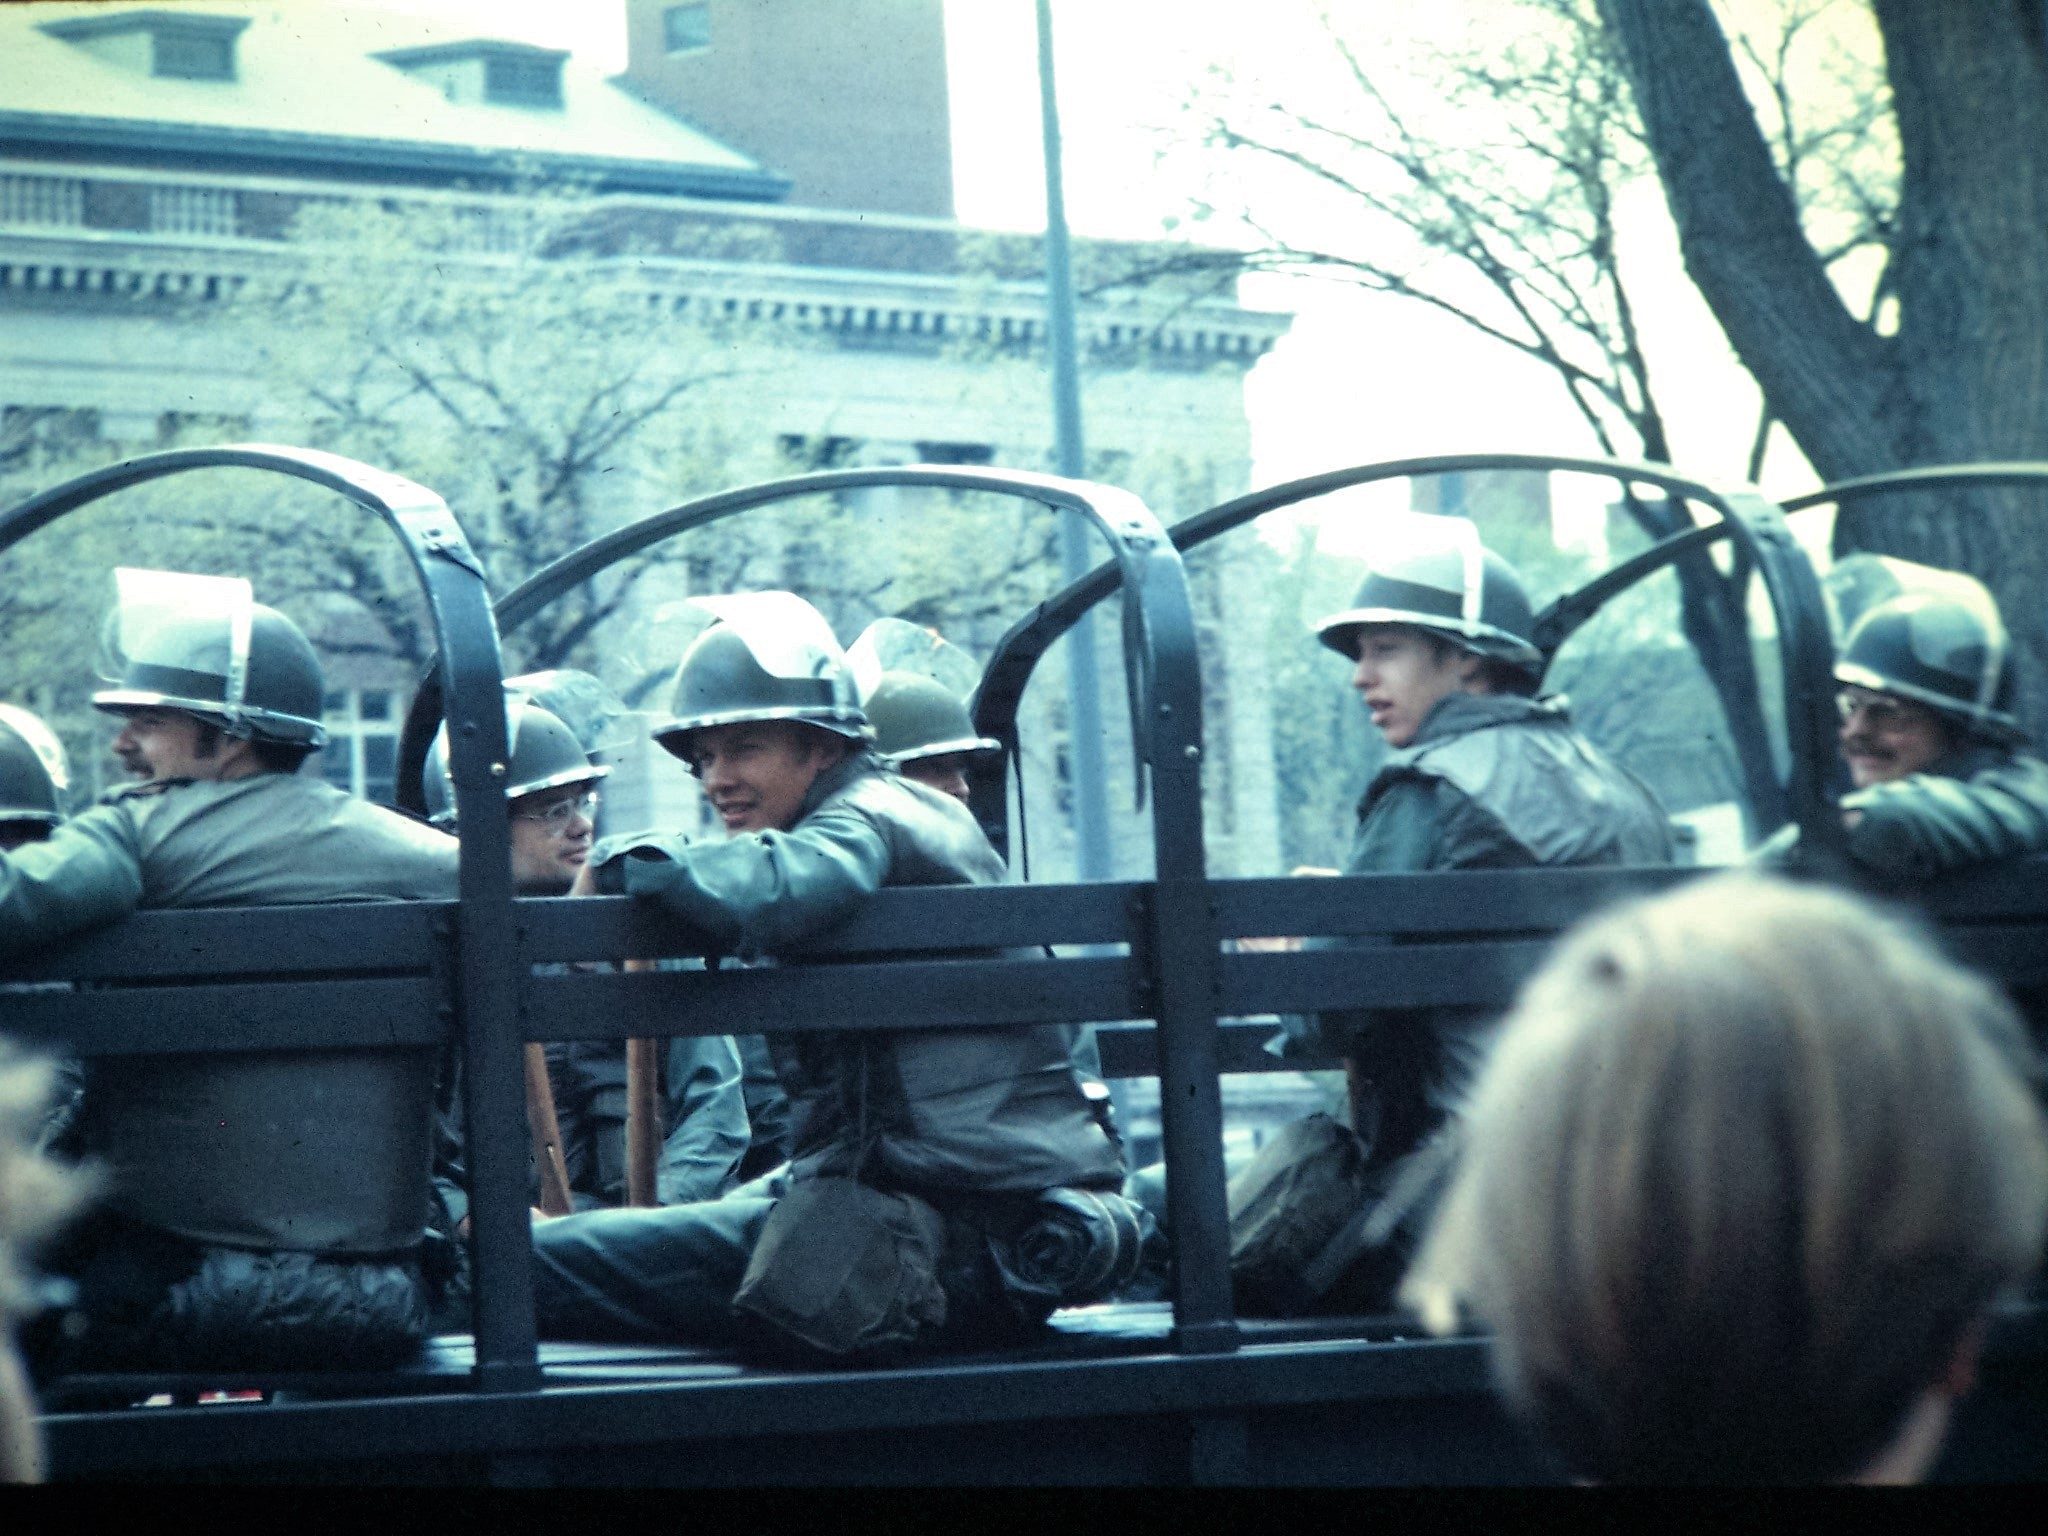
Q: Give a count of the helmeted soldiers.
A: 7